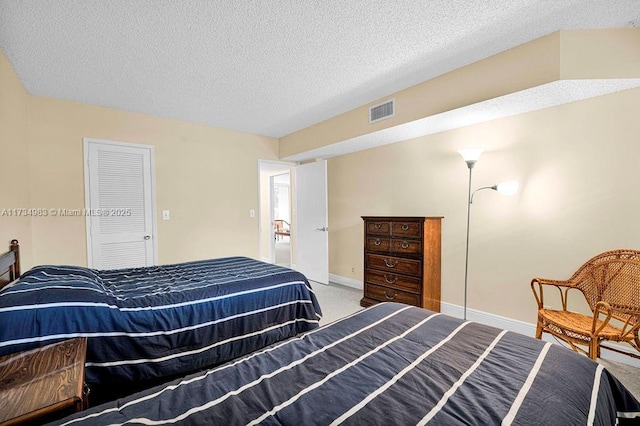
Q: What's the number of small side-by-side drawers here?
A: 4